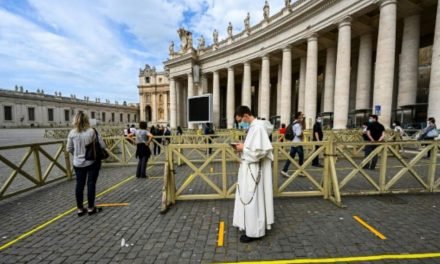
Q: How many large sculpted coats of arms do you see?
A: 1